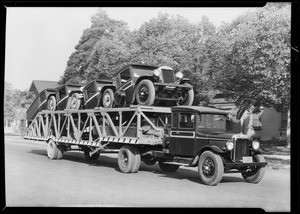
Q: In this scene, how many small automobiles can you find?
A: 4